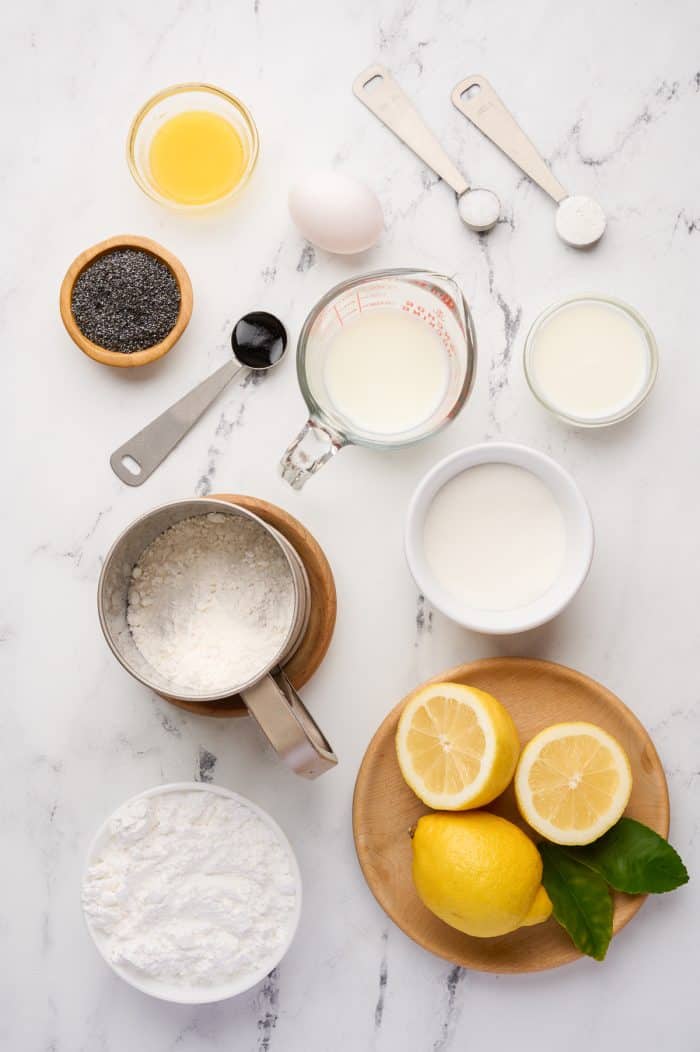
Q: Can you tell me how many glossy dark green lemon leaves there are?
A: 2